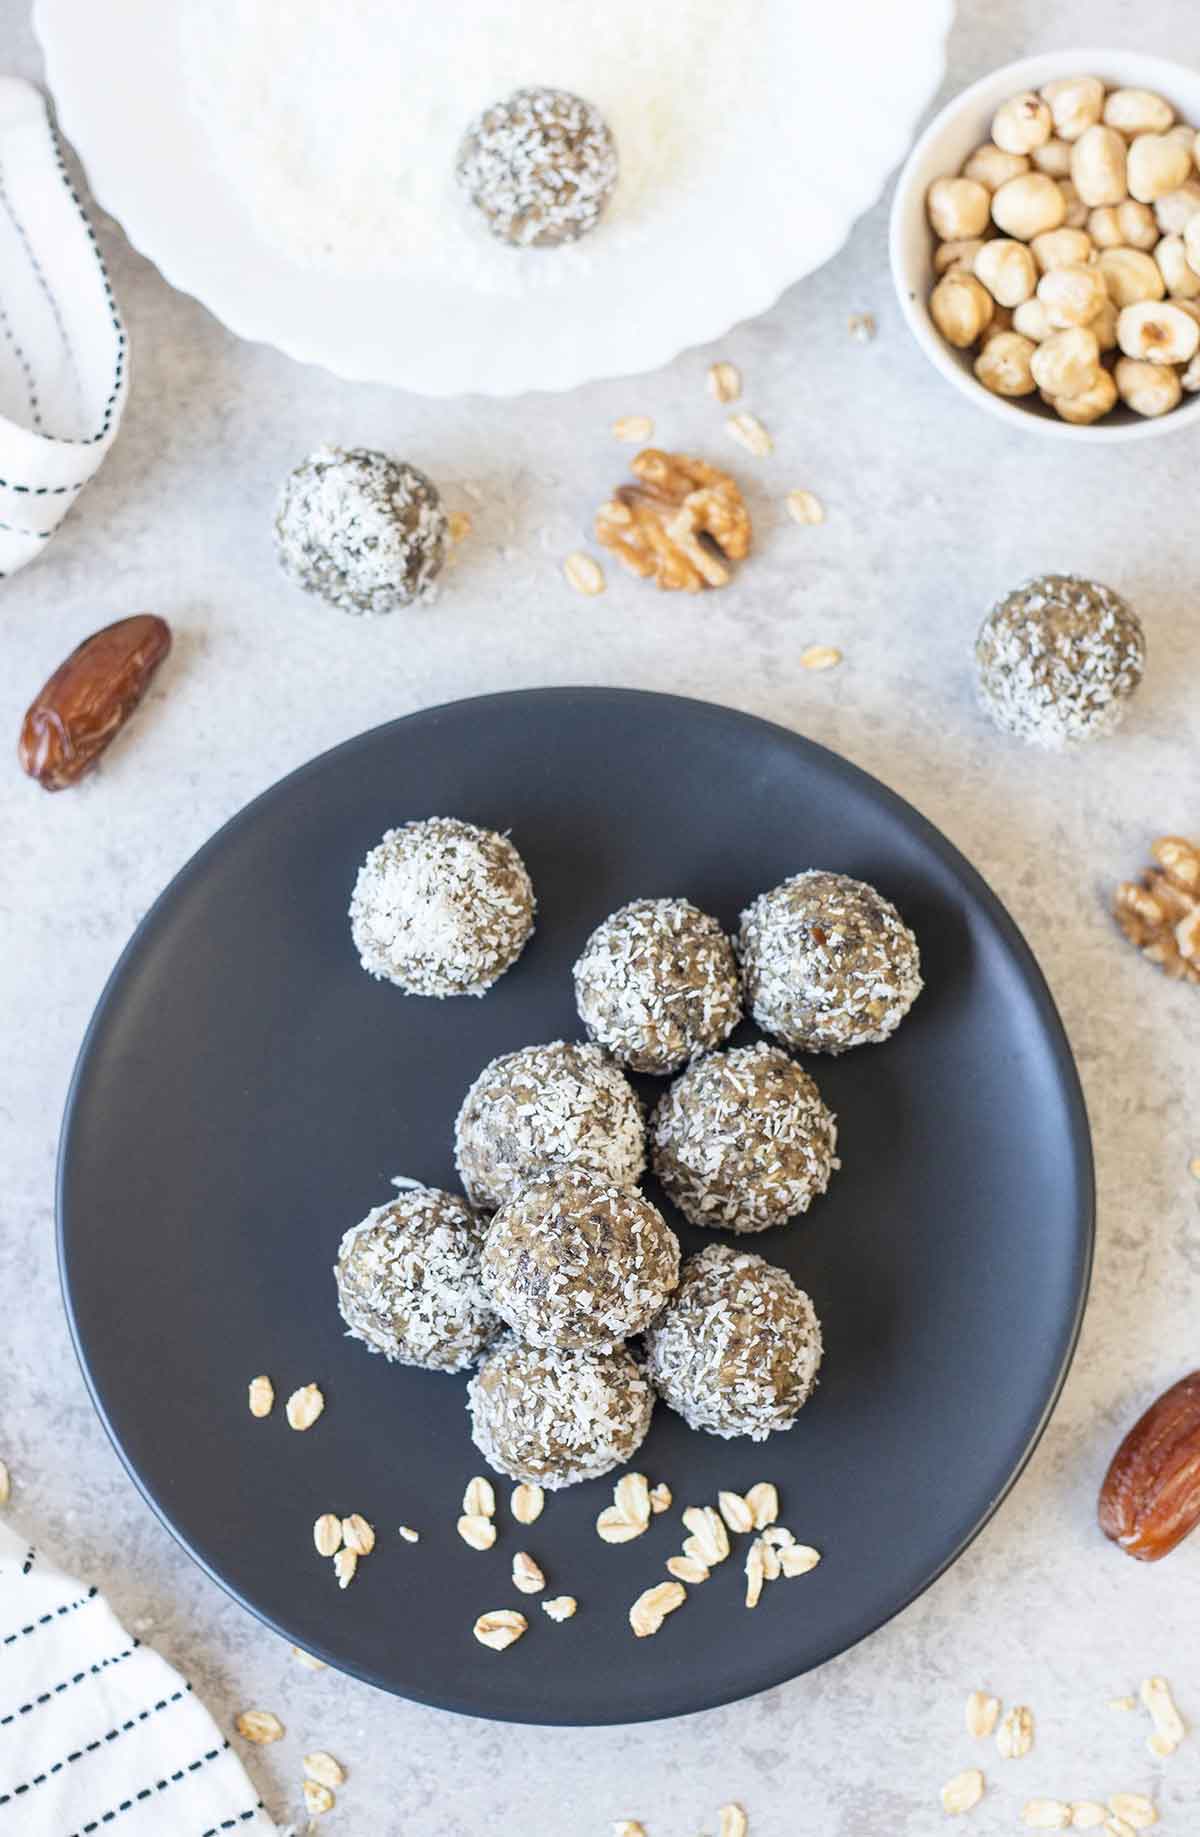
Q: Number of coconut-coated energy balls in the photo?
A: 12